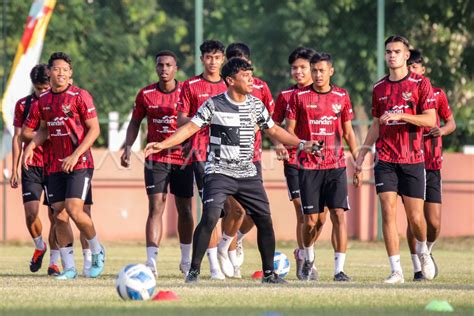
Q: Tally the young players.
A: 9